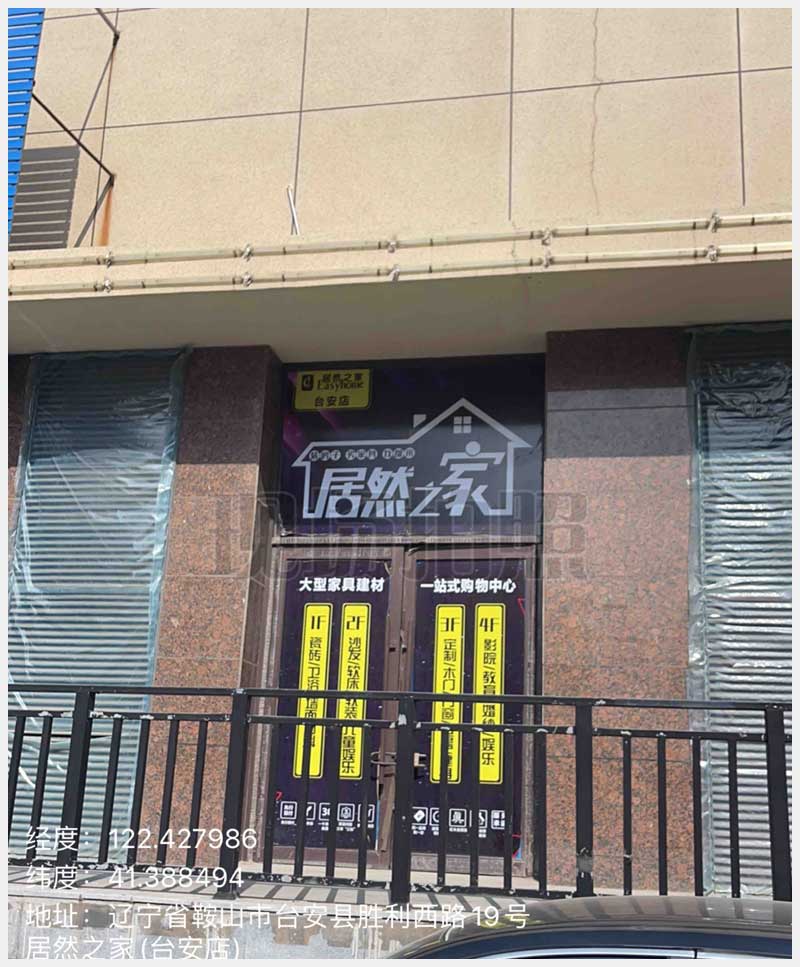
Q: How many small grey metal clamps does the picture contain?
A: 10